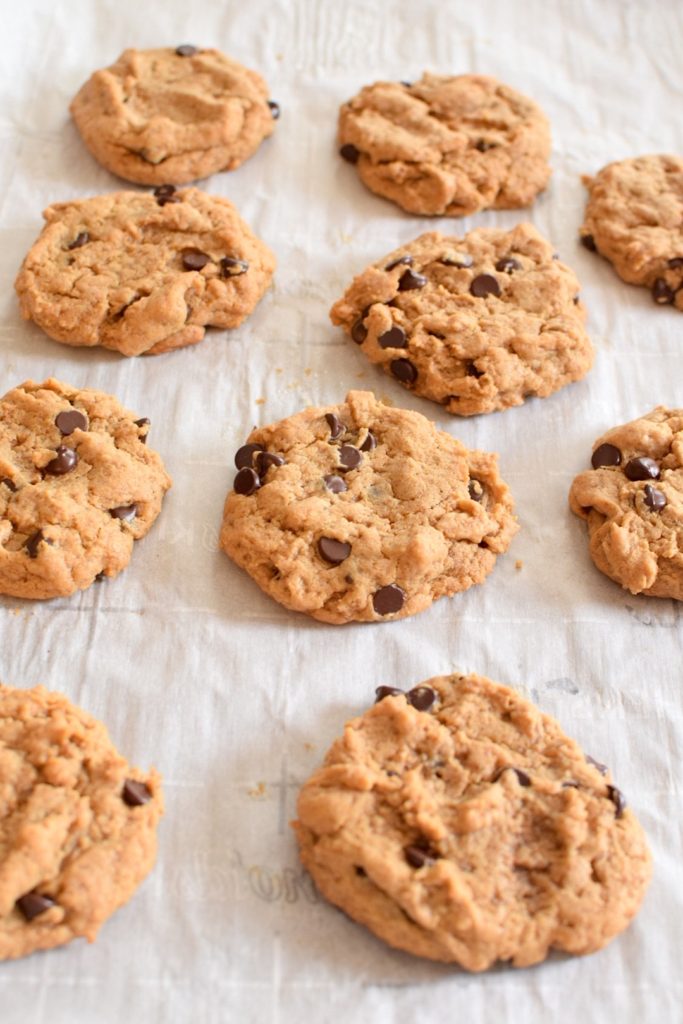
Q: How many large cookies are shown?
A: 10